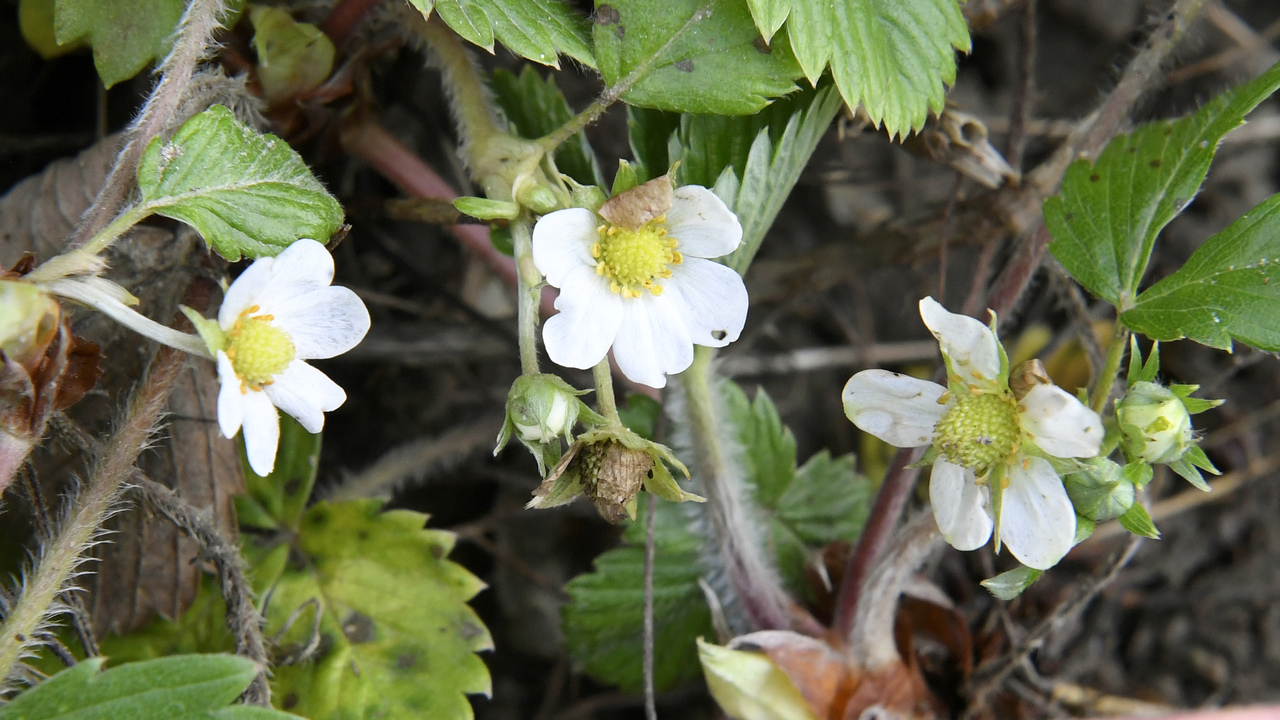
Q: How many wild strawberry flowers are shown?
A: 3